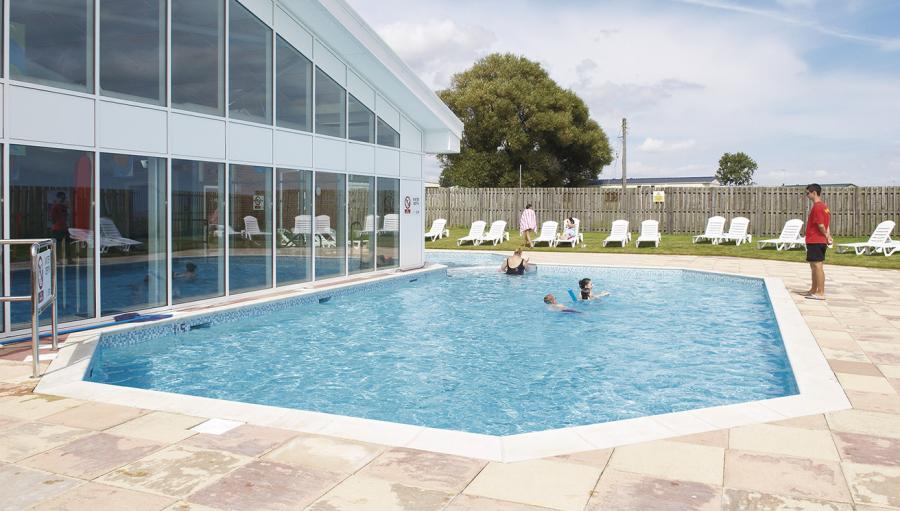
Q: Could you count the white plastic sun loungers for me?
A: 11